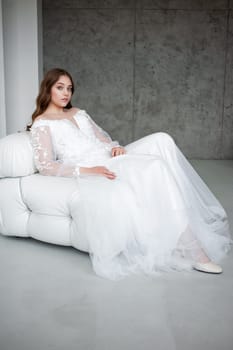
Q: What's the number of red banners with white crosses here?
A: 0